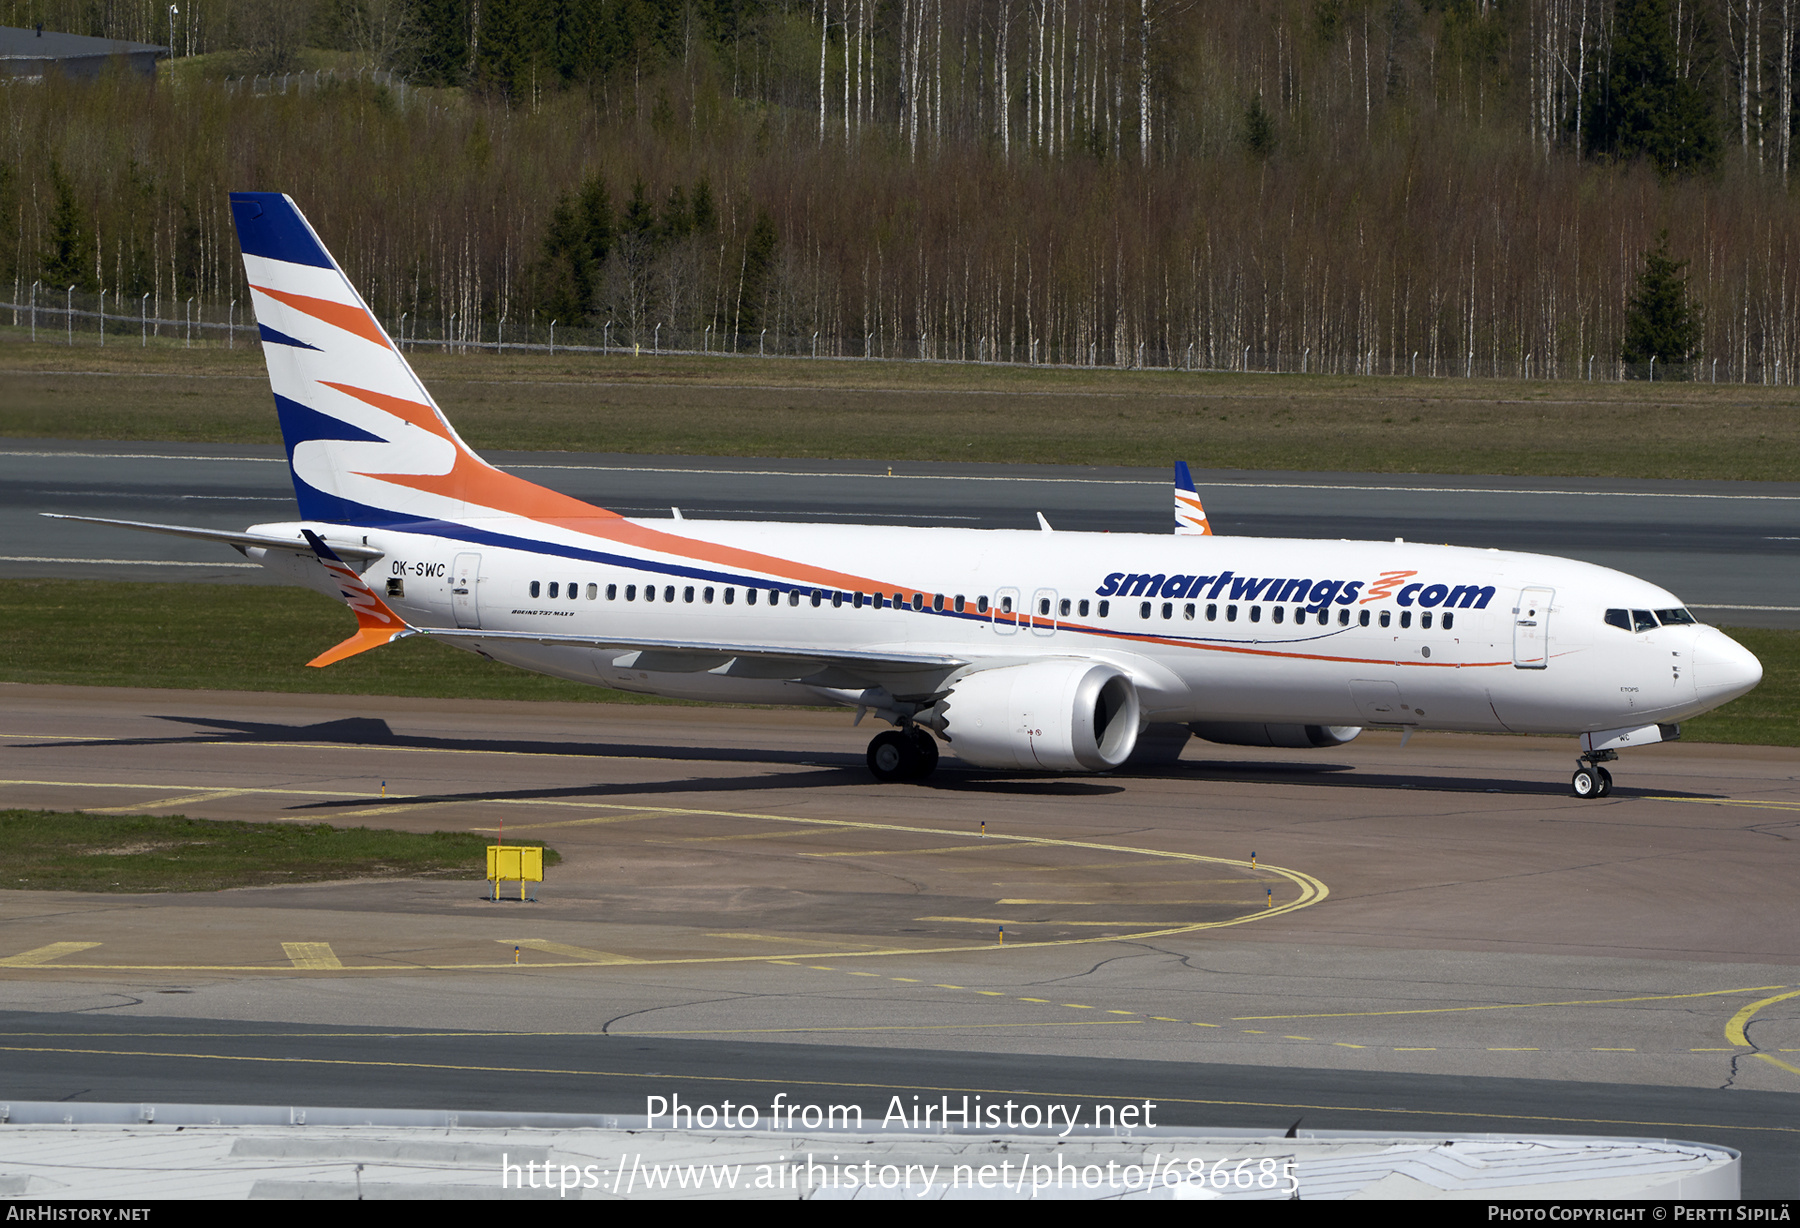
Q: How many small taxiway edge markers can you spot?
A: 6